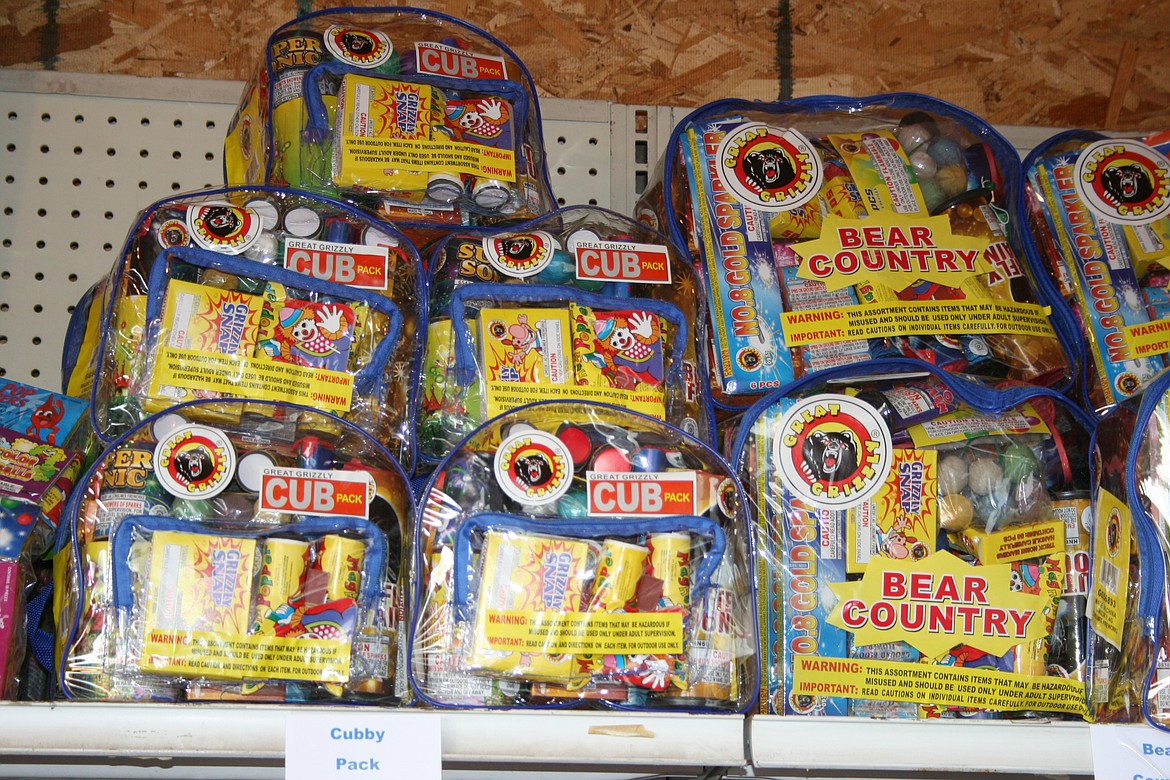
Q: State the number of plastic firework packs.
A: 9